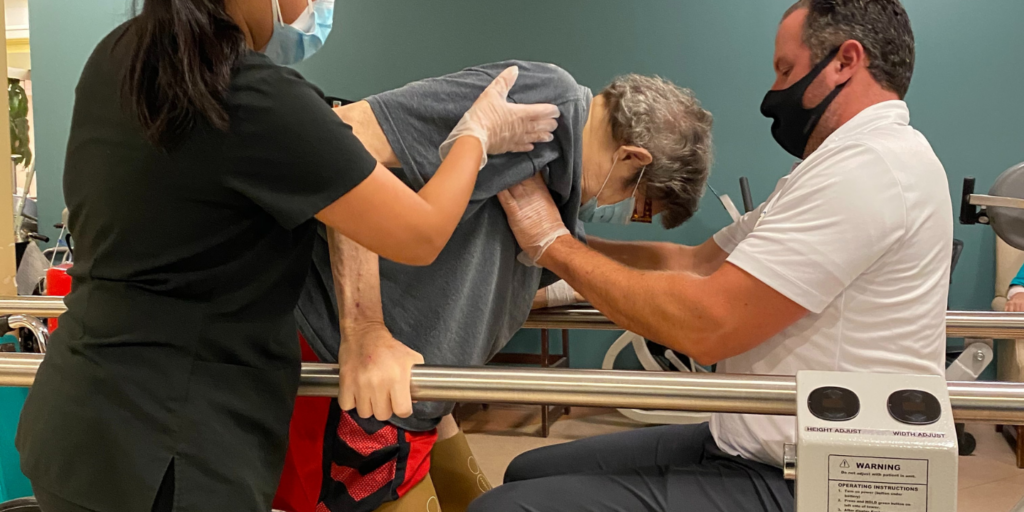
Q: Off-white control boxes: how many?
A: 1